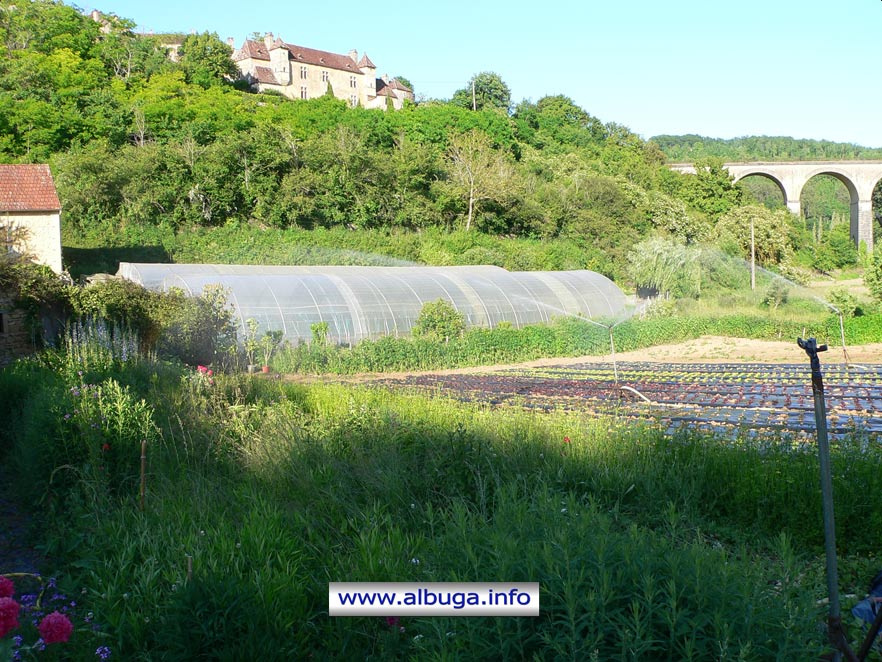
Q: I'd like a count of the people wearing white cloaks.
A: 0